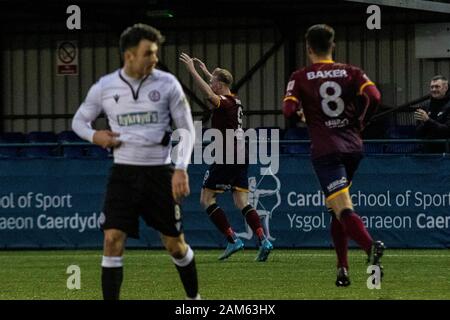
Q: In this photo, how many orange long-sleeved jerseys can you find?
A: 0